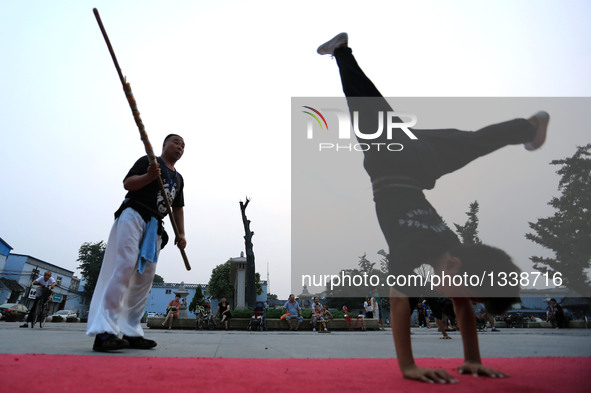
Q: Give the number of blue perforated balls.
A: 0